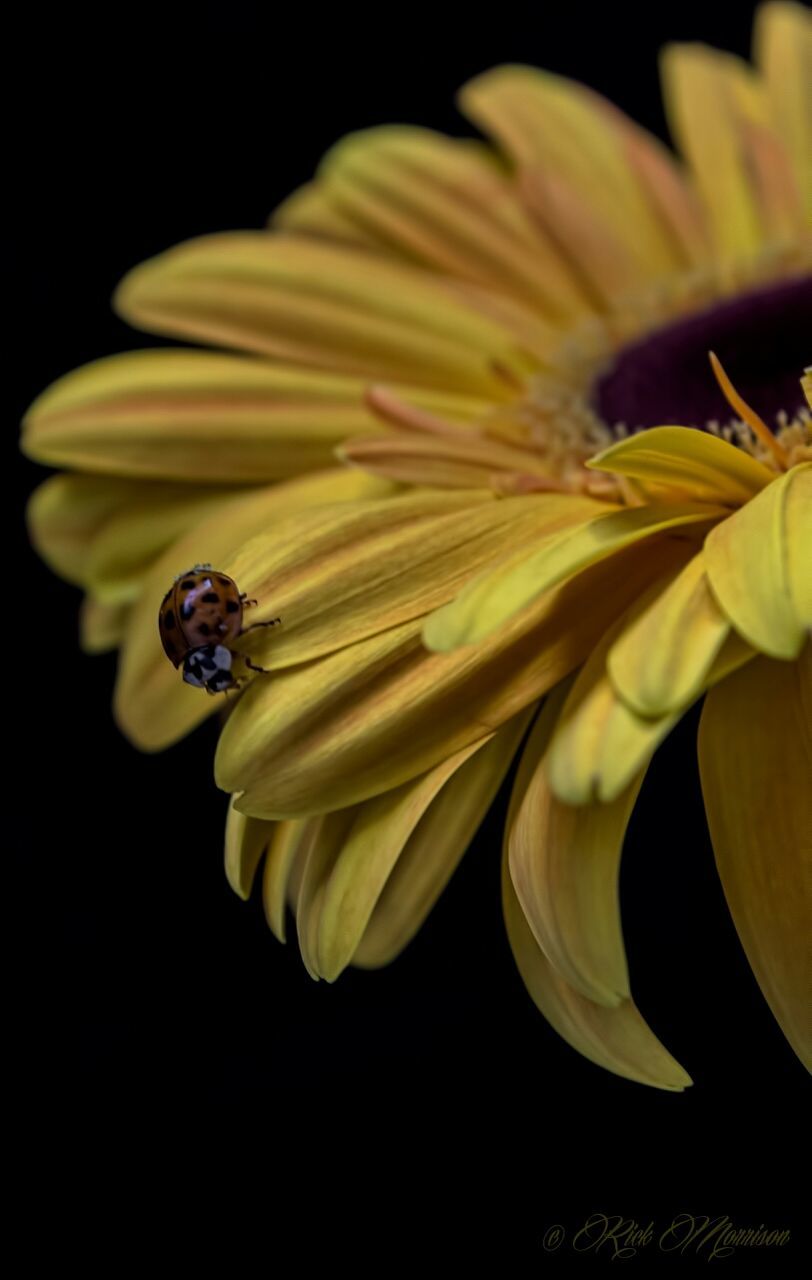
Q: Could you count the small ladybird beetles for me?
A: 1